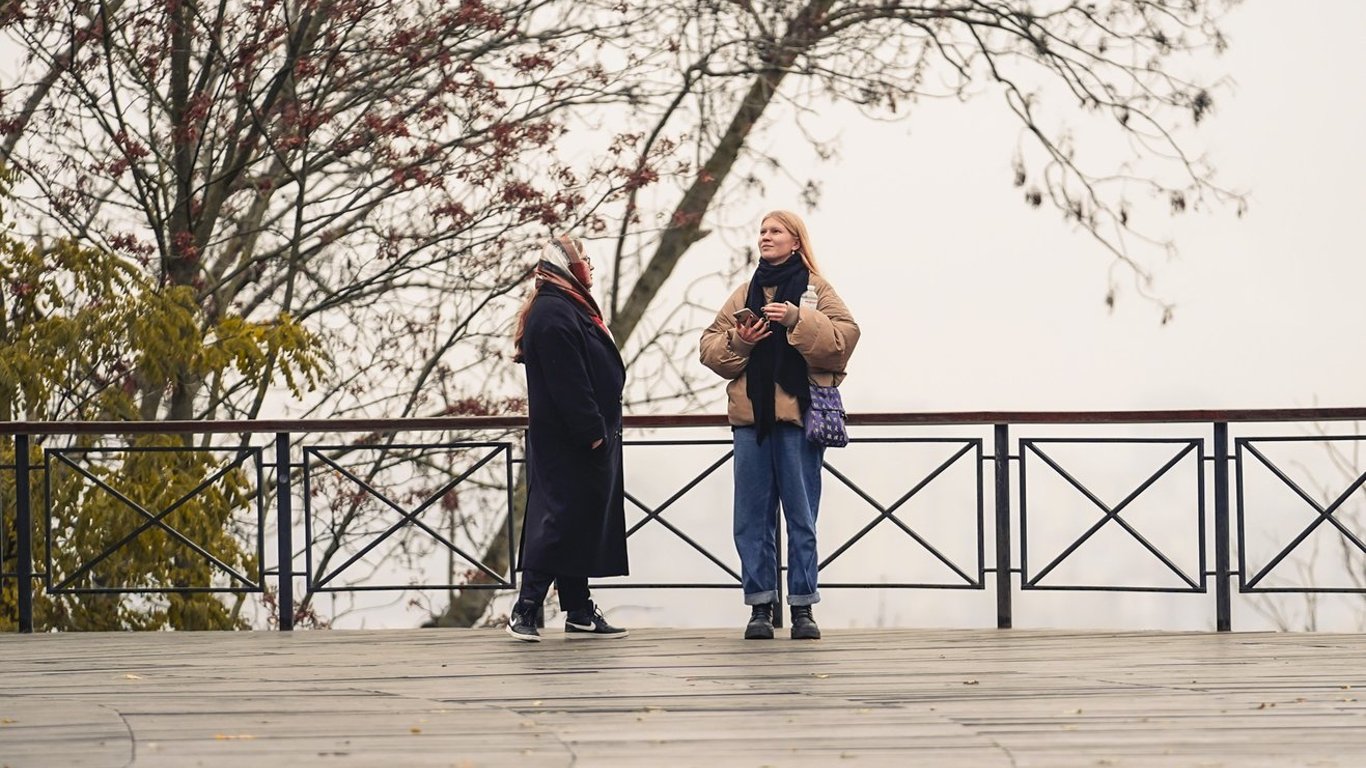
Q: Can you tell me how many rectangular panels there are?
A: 6